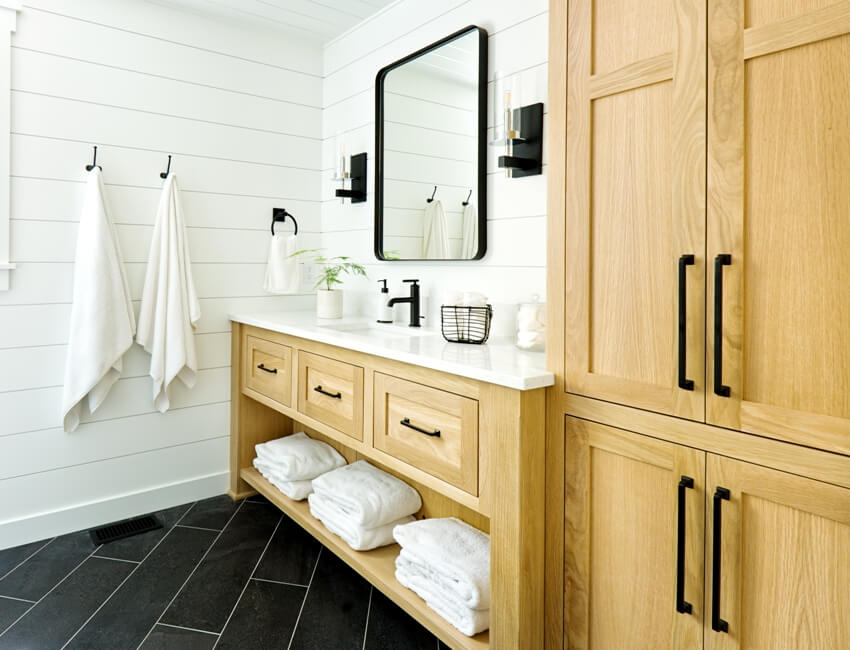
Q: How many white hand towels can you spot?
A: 1